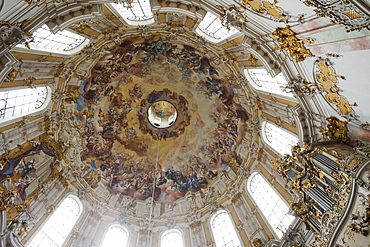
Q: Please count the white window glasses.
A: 11